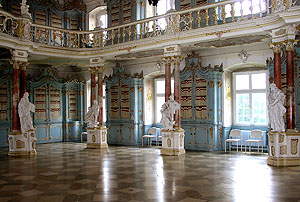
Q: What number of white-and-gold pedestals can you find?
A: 4